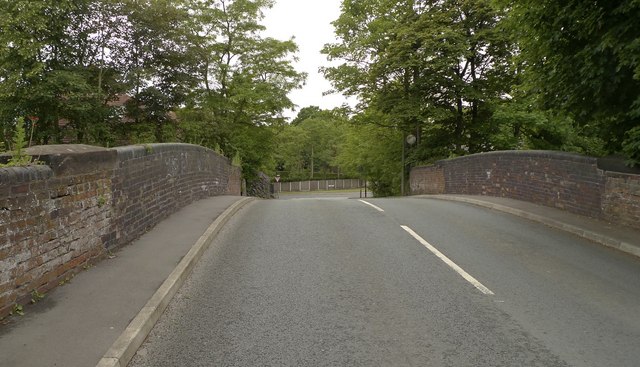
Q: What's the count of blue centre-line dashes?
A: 0